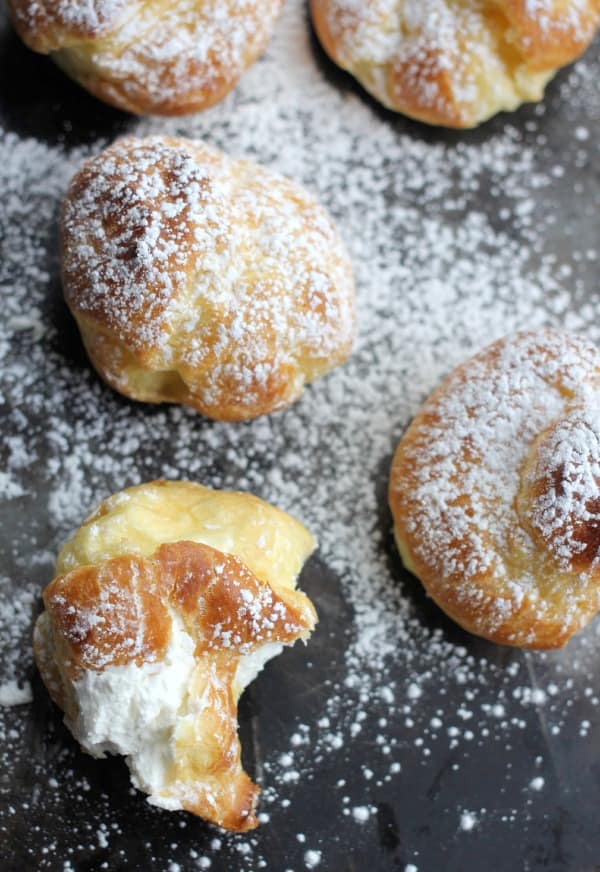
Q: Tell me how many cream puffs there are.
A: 5